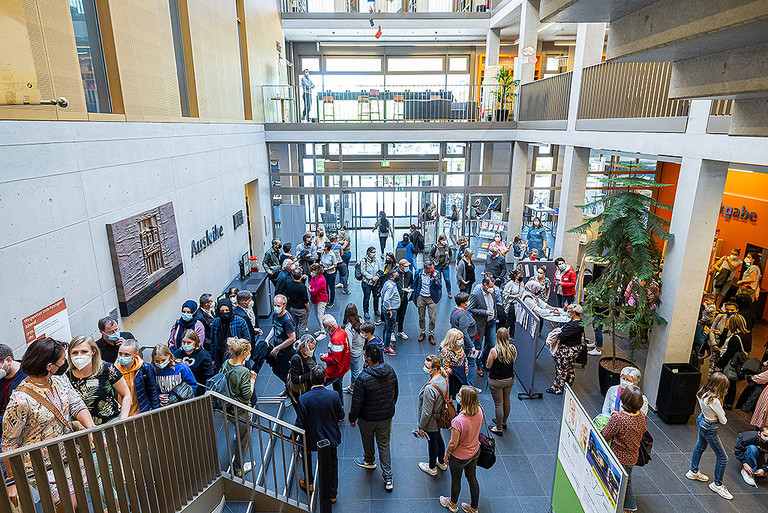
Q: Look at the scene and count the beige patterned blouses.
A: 1